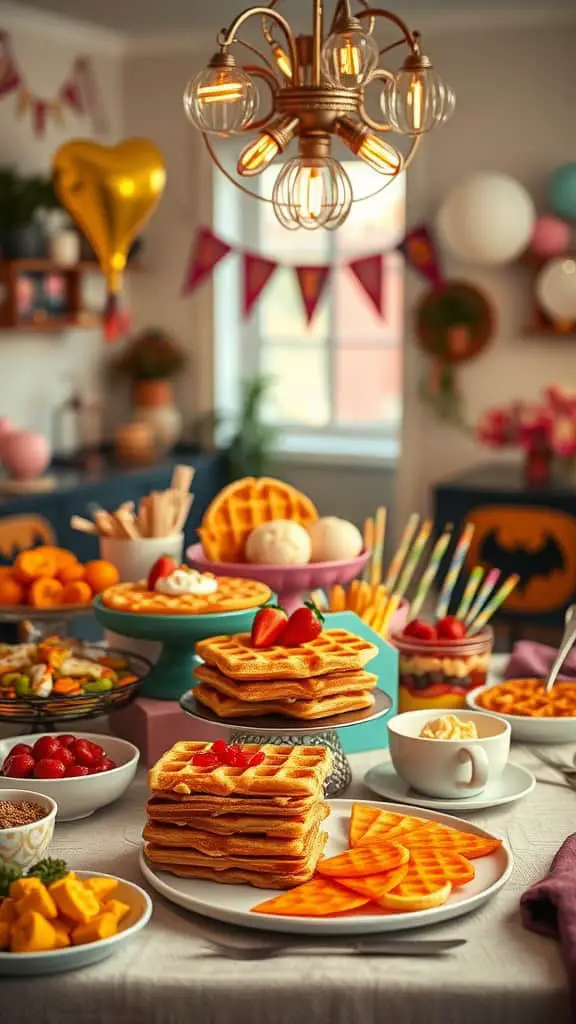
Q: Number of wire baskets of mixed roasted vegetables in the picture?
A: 1